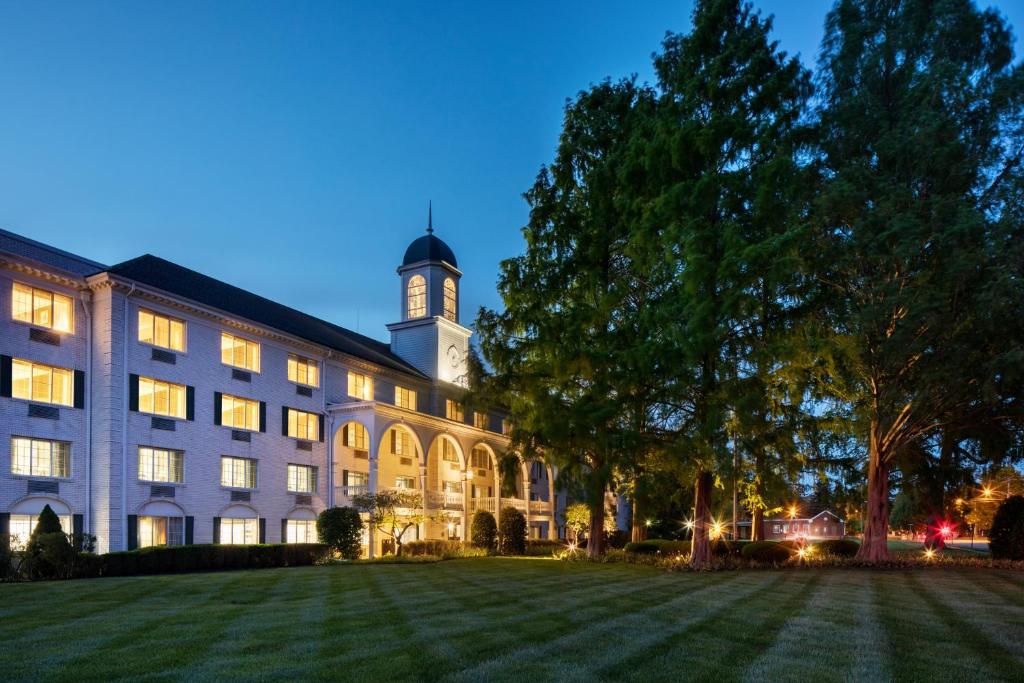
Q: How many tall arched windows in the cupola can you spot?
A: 2